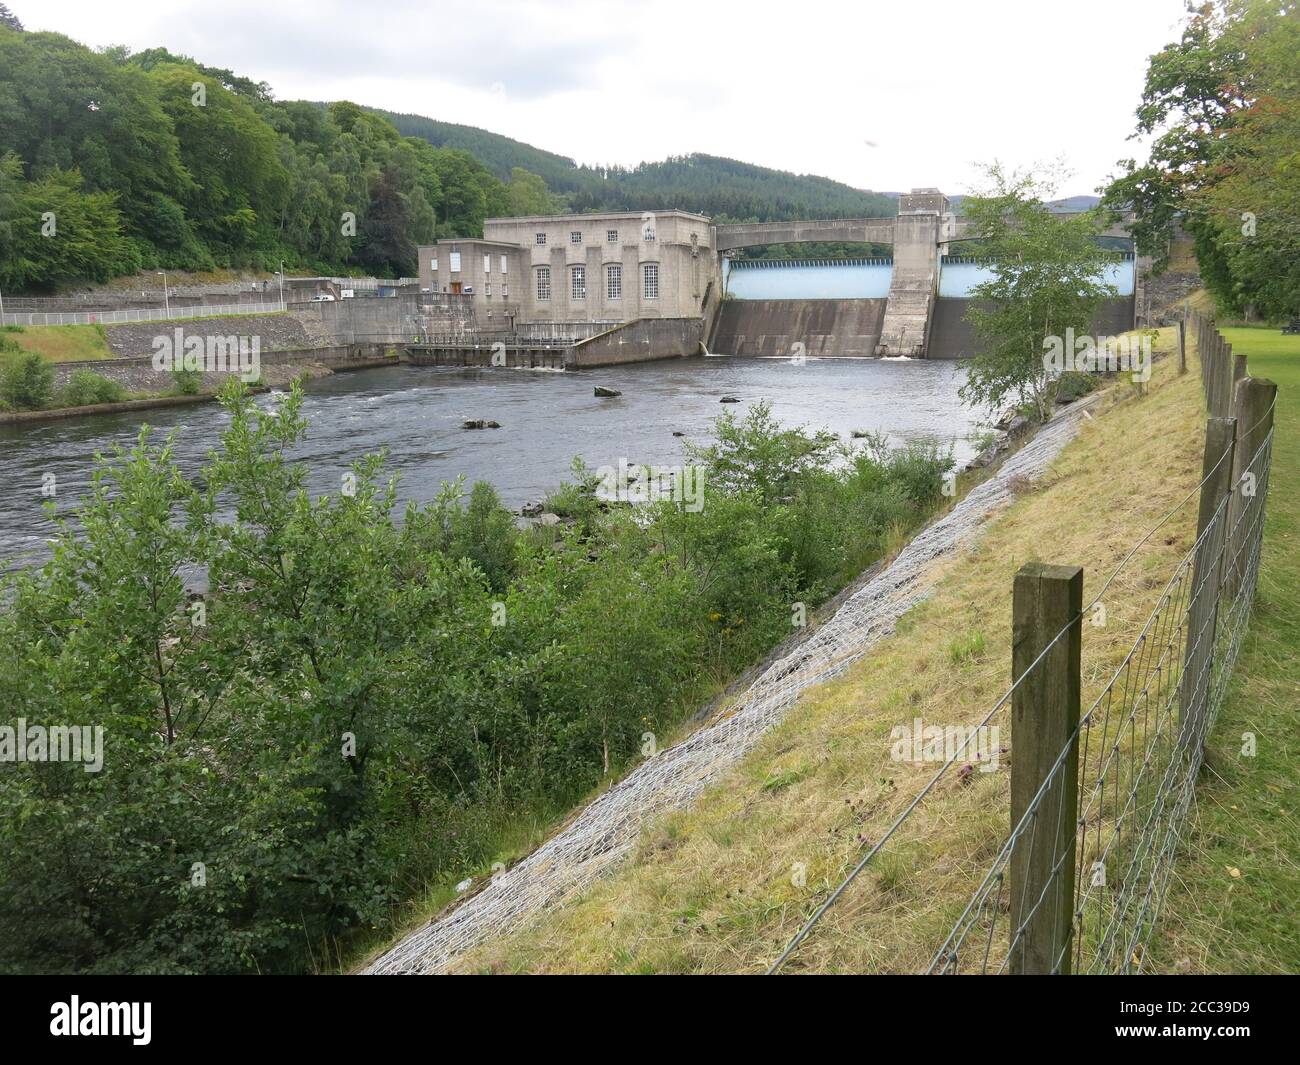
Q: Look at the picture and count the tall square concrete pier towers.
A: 1